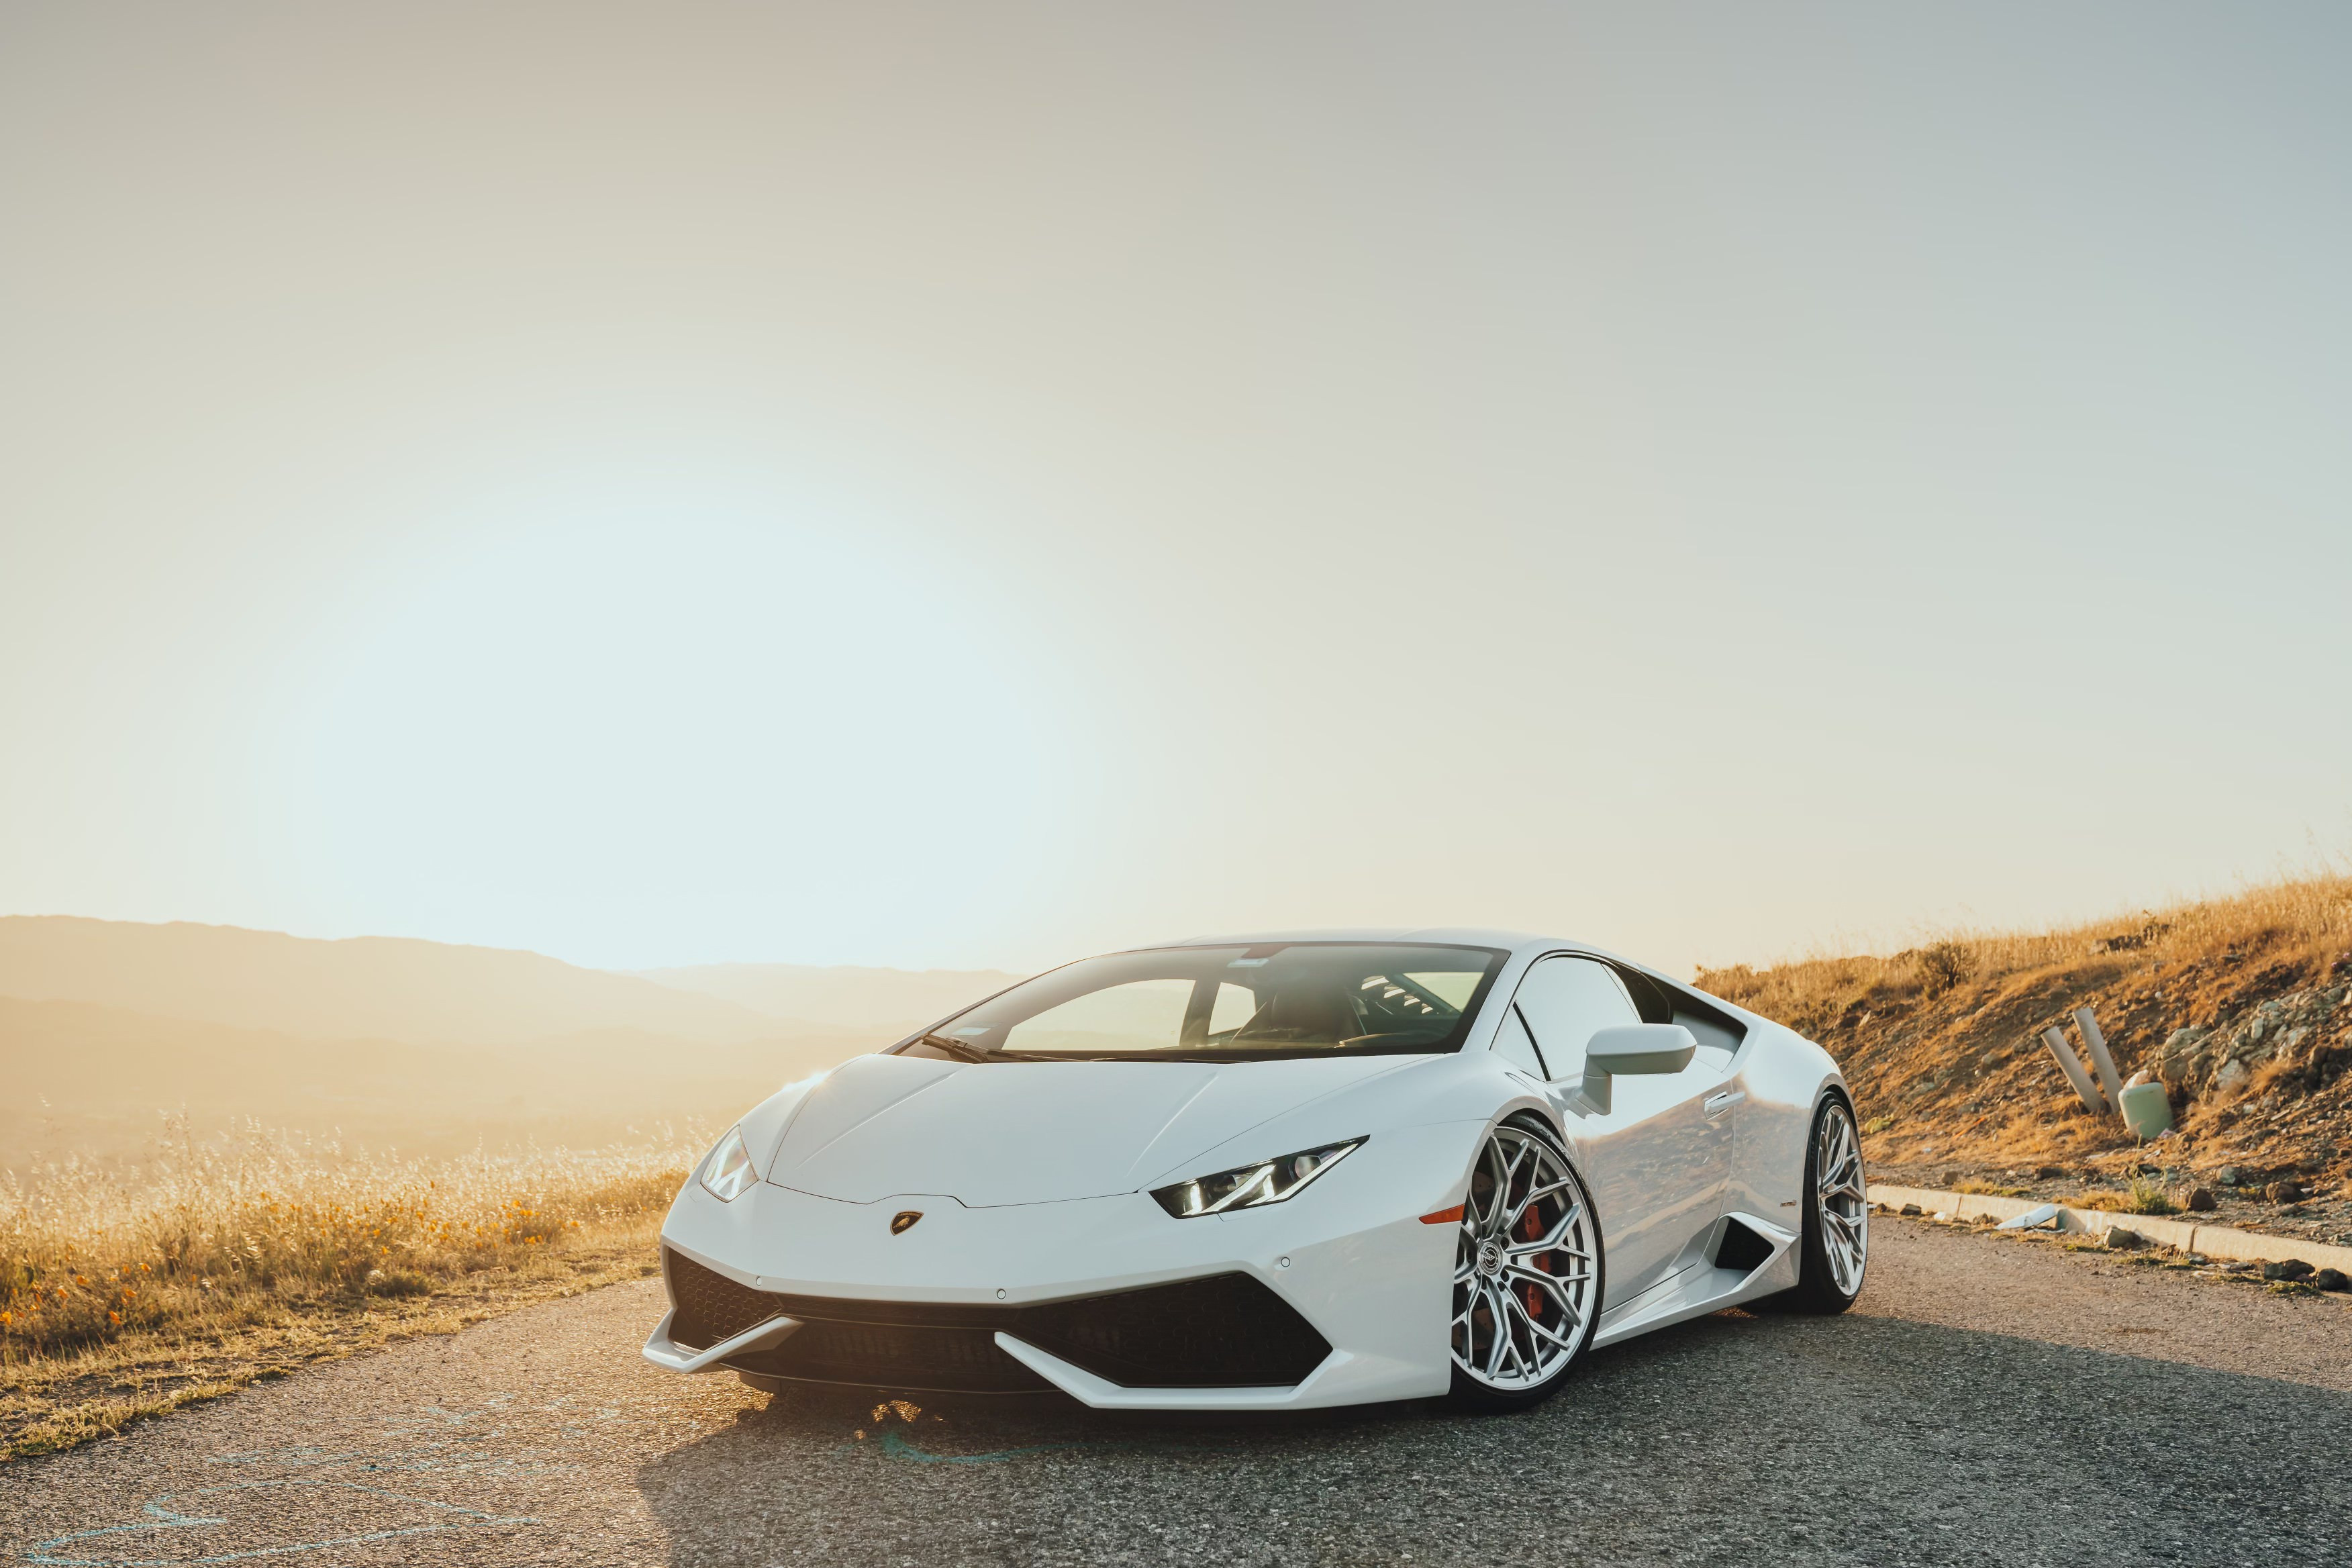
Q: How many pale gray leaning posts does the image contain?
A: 2